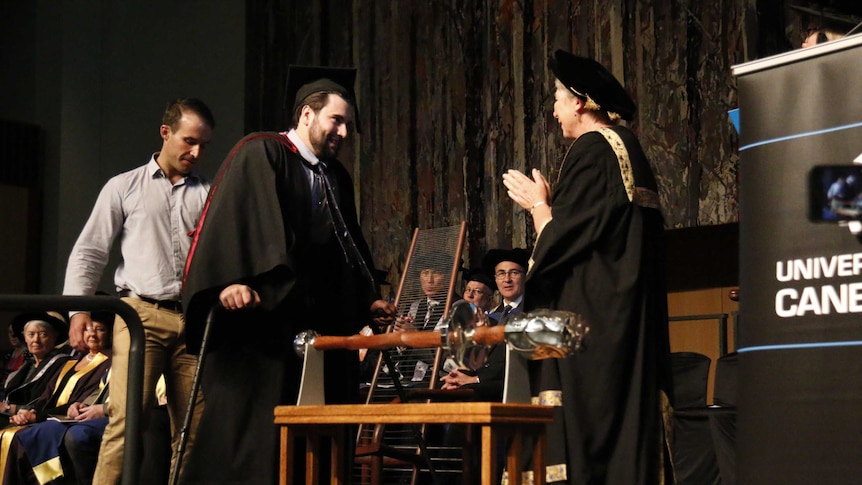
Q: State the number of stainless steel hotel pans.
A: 0